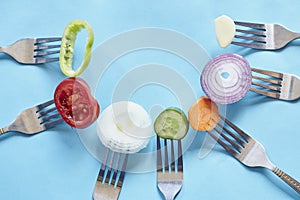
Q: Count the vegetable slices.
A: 7